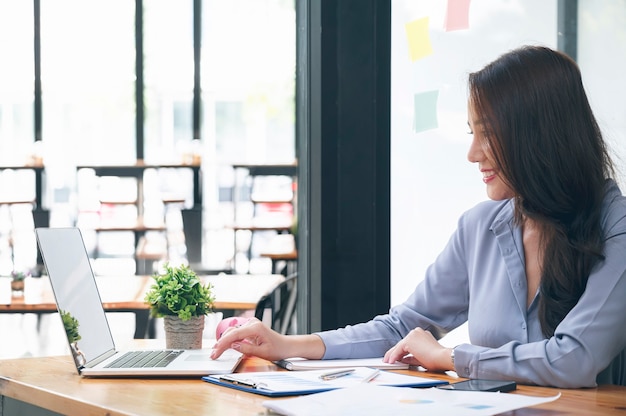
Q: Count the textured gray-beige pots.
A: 1